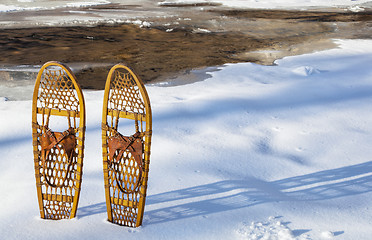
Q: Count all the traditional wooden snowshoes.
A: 2